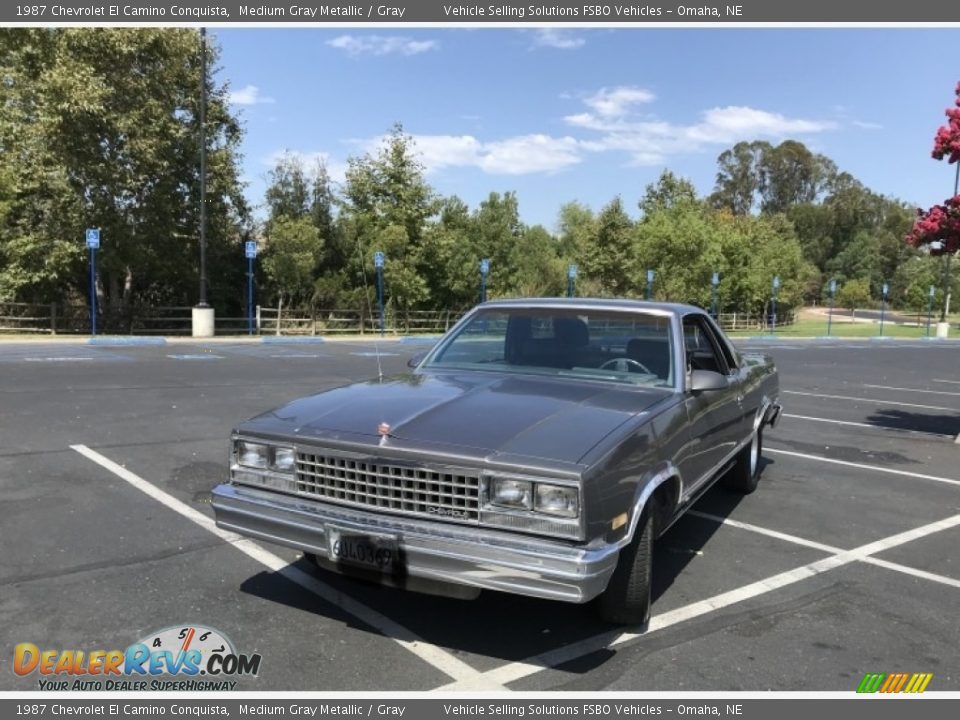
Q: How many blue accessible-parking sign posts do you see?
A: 11